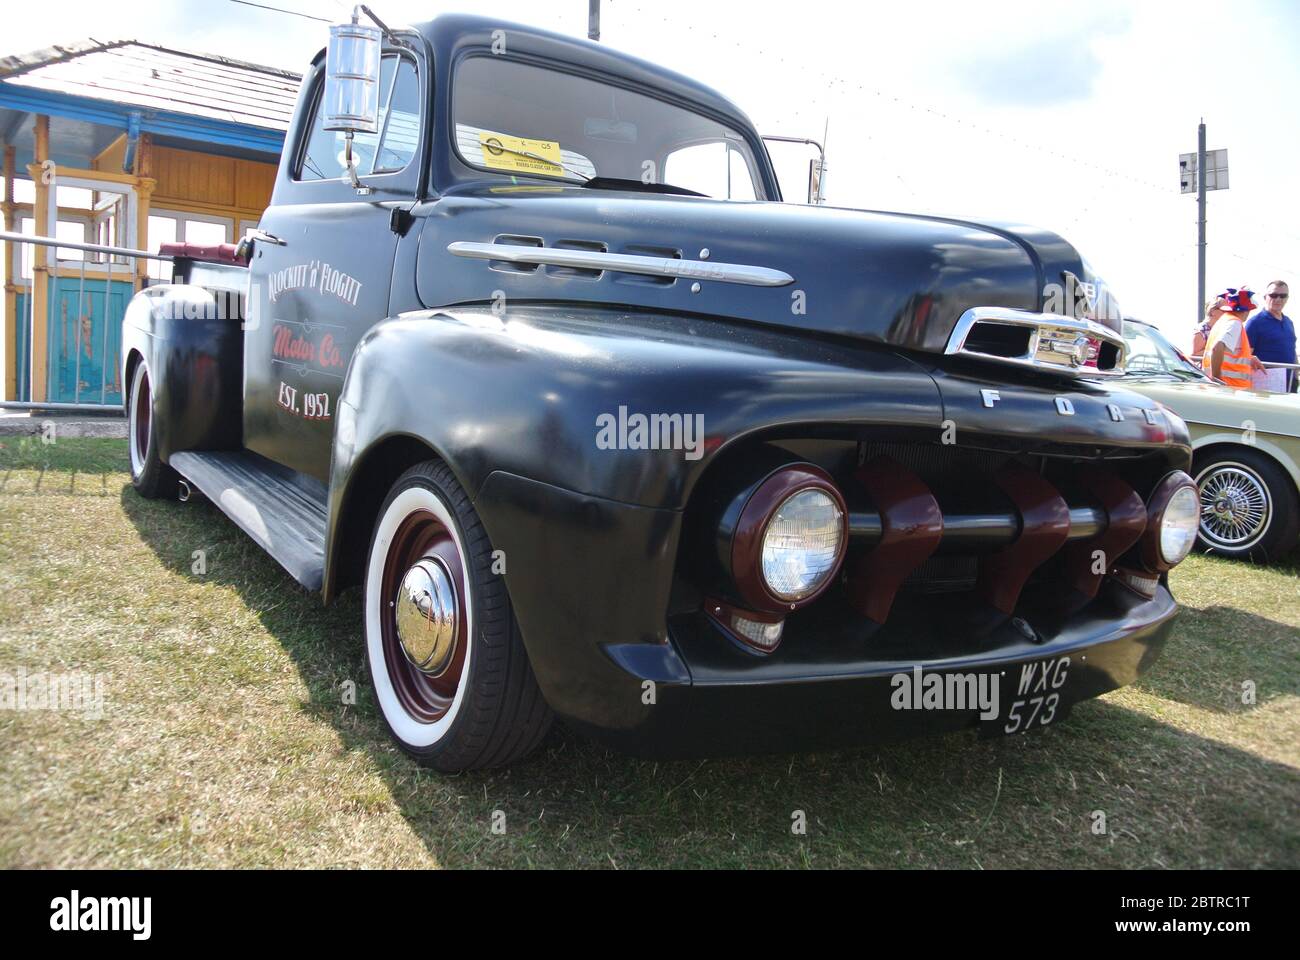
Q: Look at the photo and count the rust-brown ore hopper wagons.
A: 0